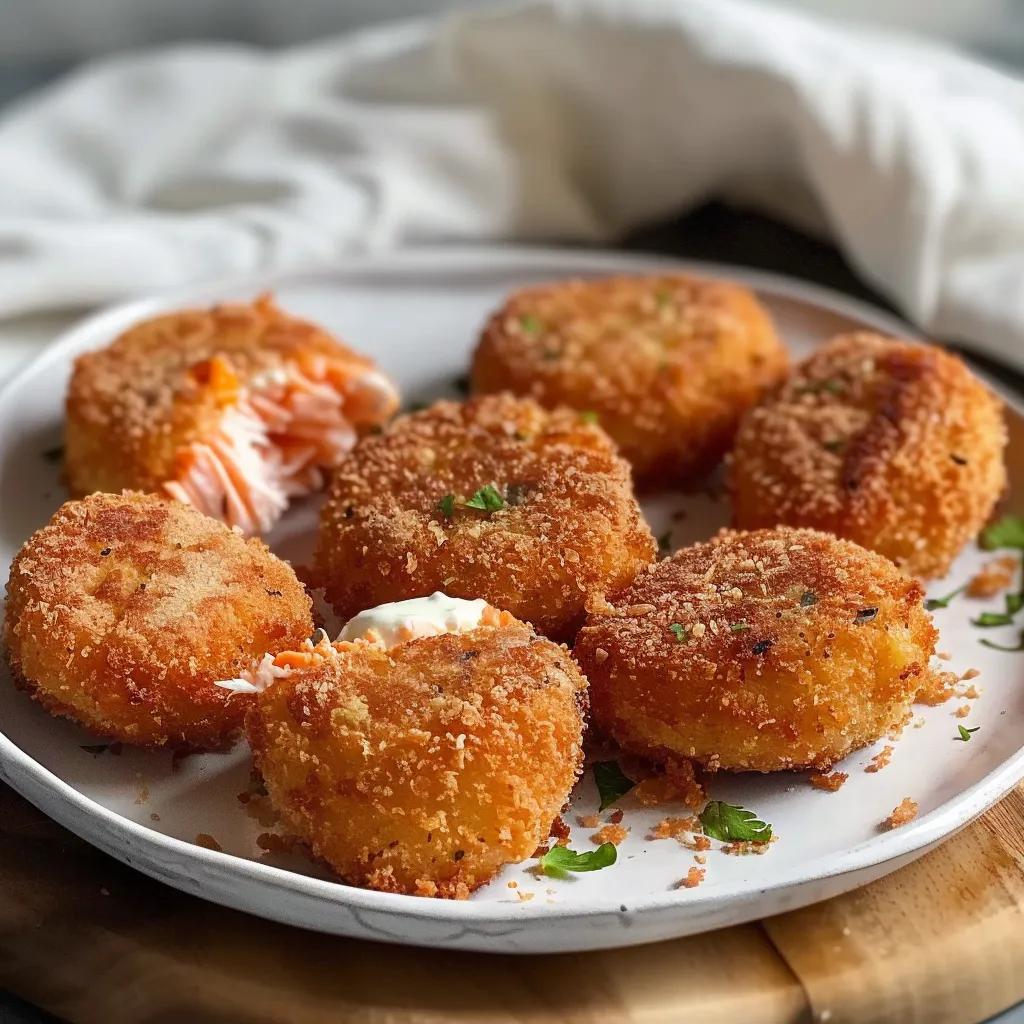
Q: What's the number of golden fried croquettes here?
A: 7